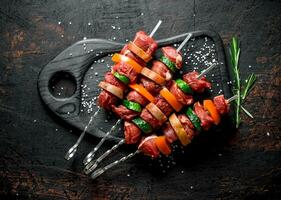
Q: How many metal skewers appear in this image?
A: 4